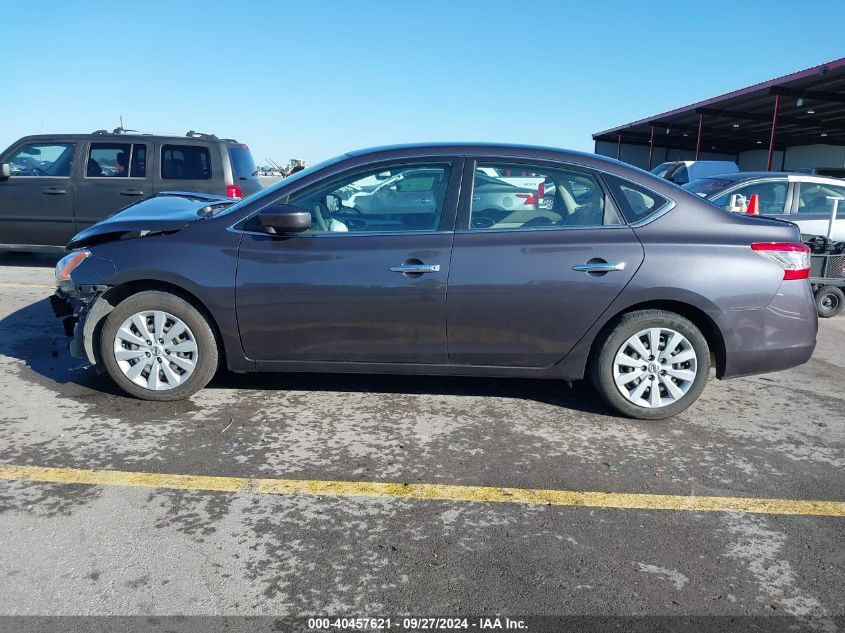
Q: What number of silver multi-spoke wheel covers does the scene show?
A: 2